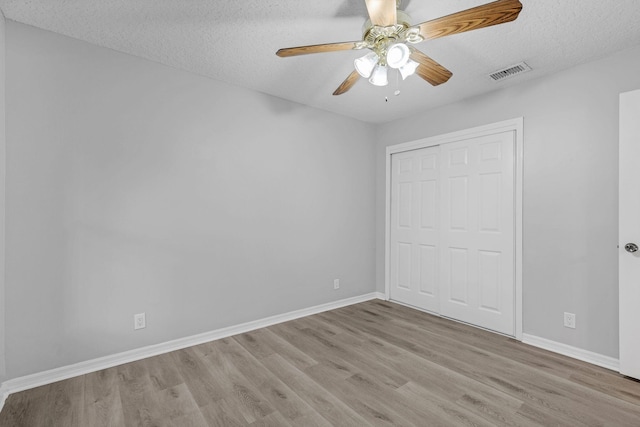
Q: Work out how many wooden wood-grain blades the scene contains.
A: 5